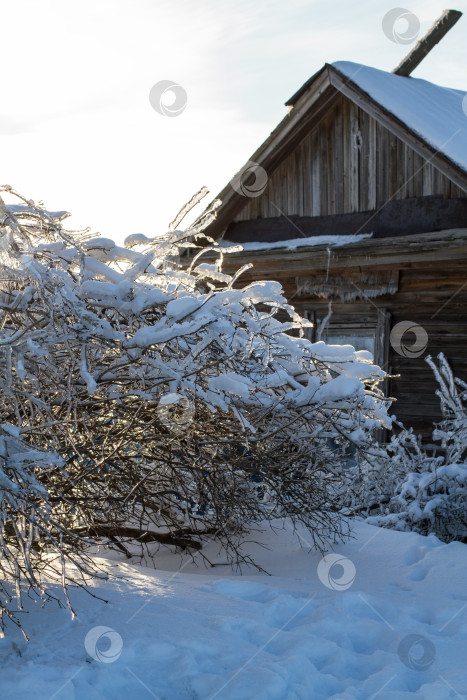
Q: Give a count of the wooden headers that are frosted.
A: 1